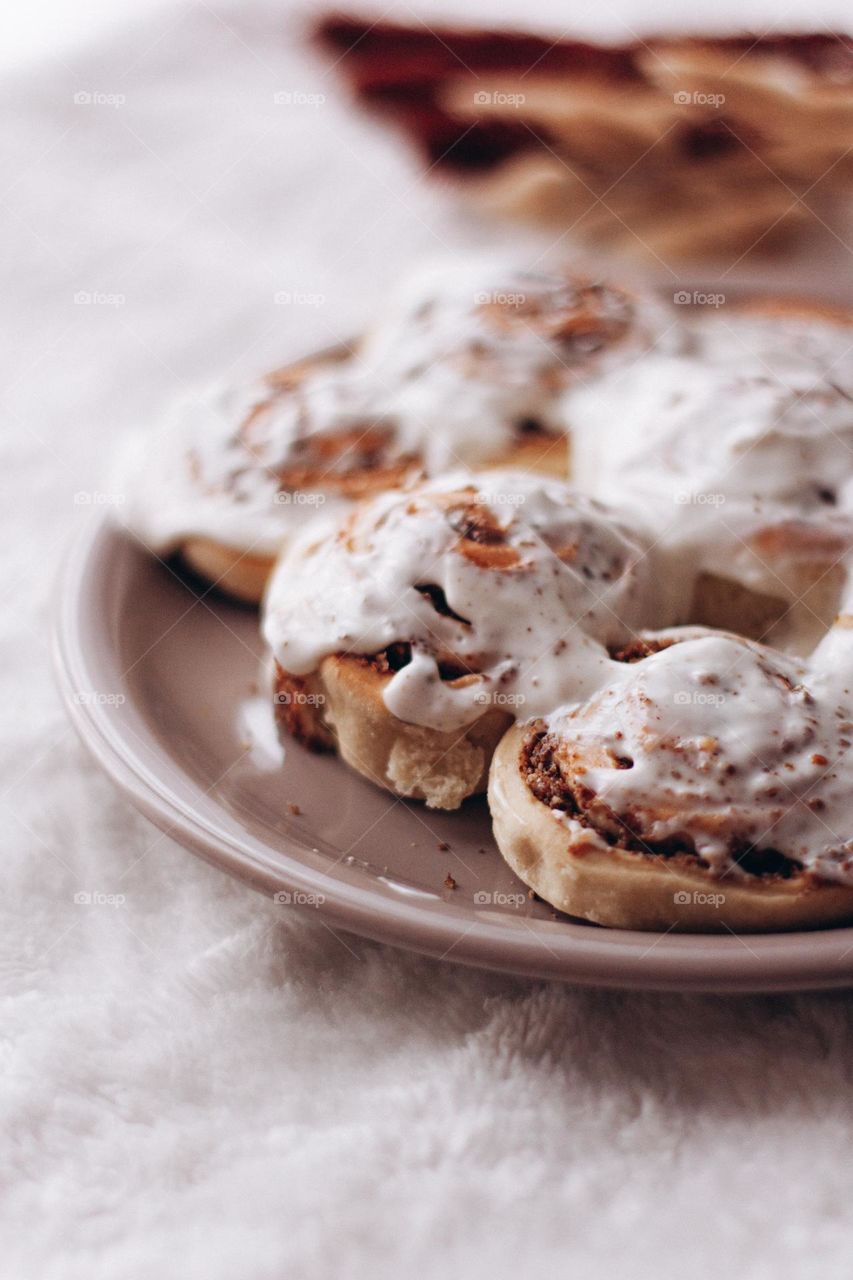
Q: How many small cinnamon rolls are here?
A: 6